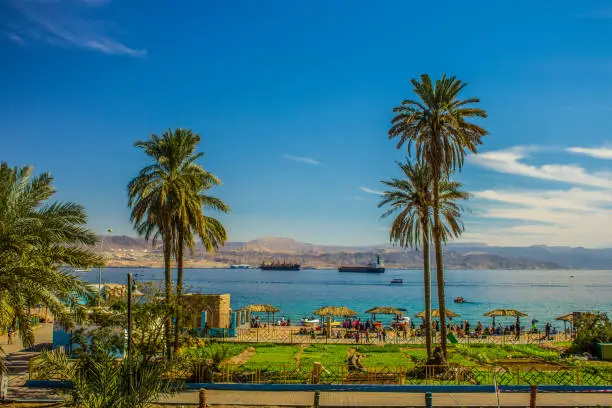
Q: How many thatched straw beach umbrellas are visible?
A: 6